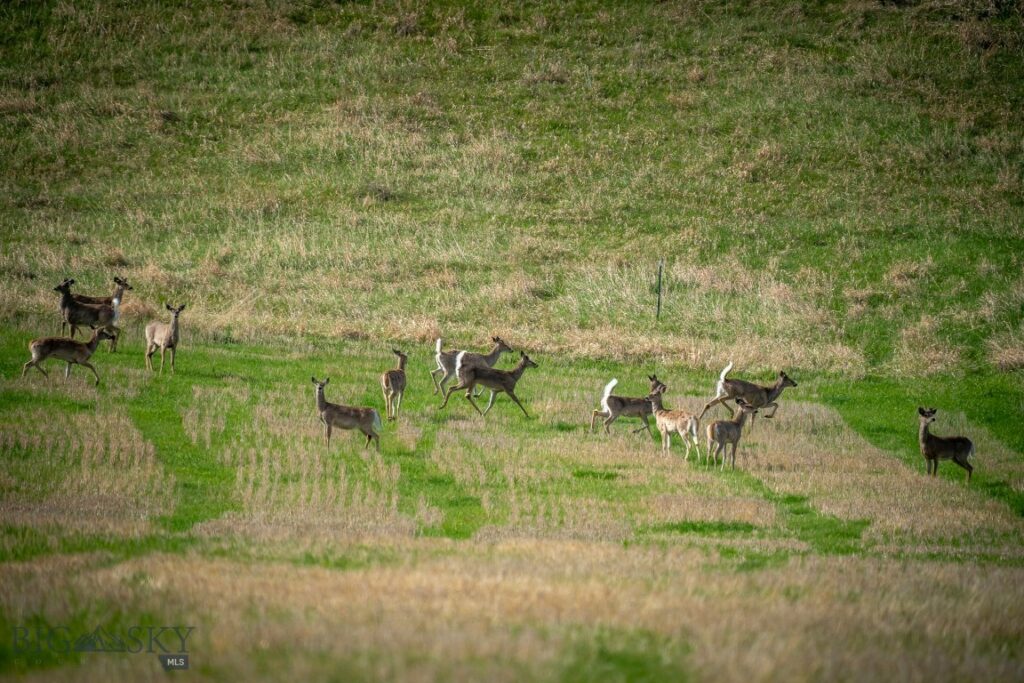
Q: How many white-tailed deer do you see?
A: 13